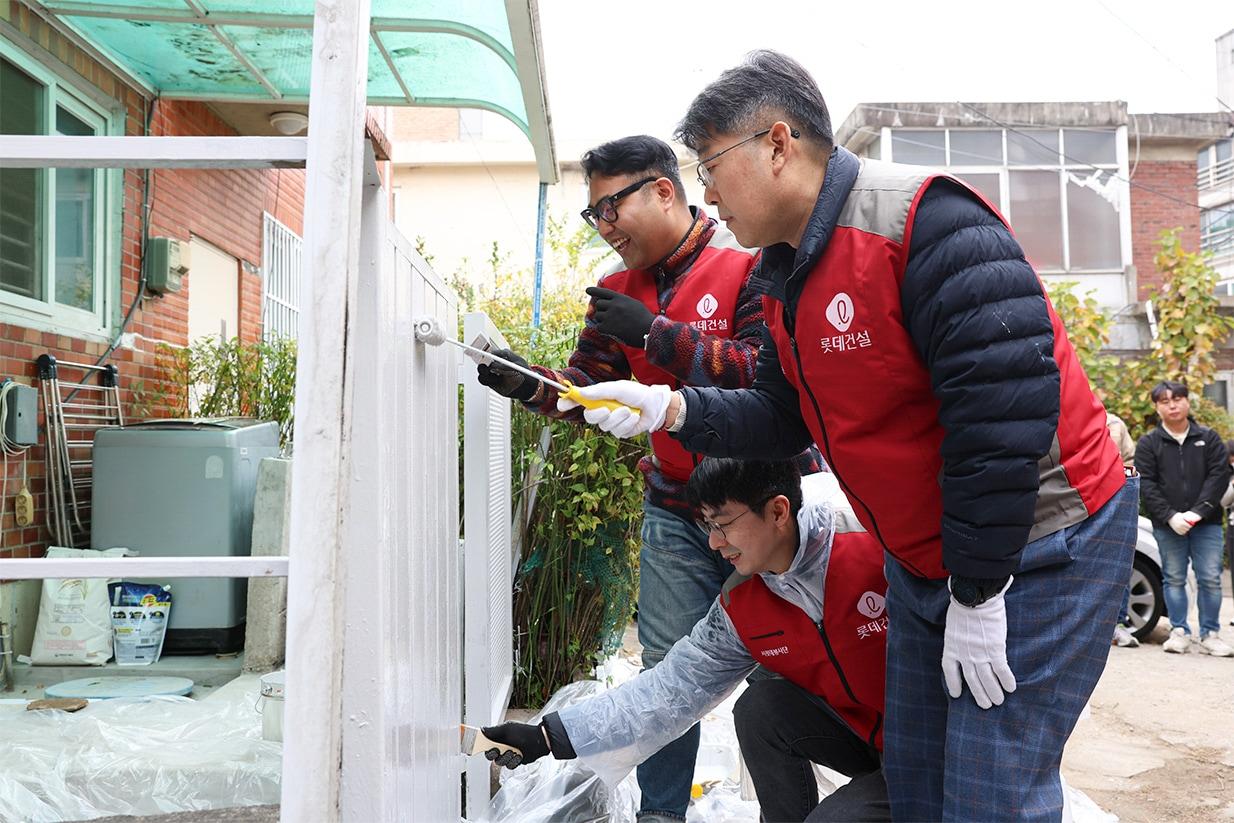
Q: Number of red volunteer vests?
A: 3